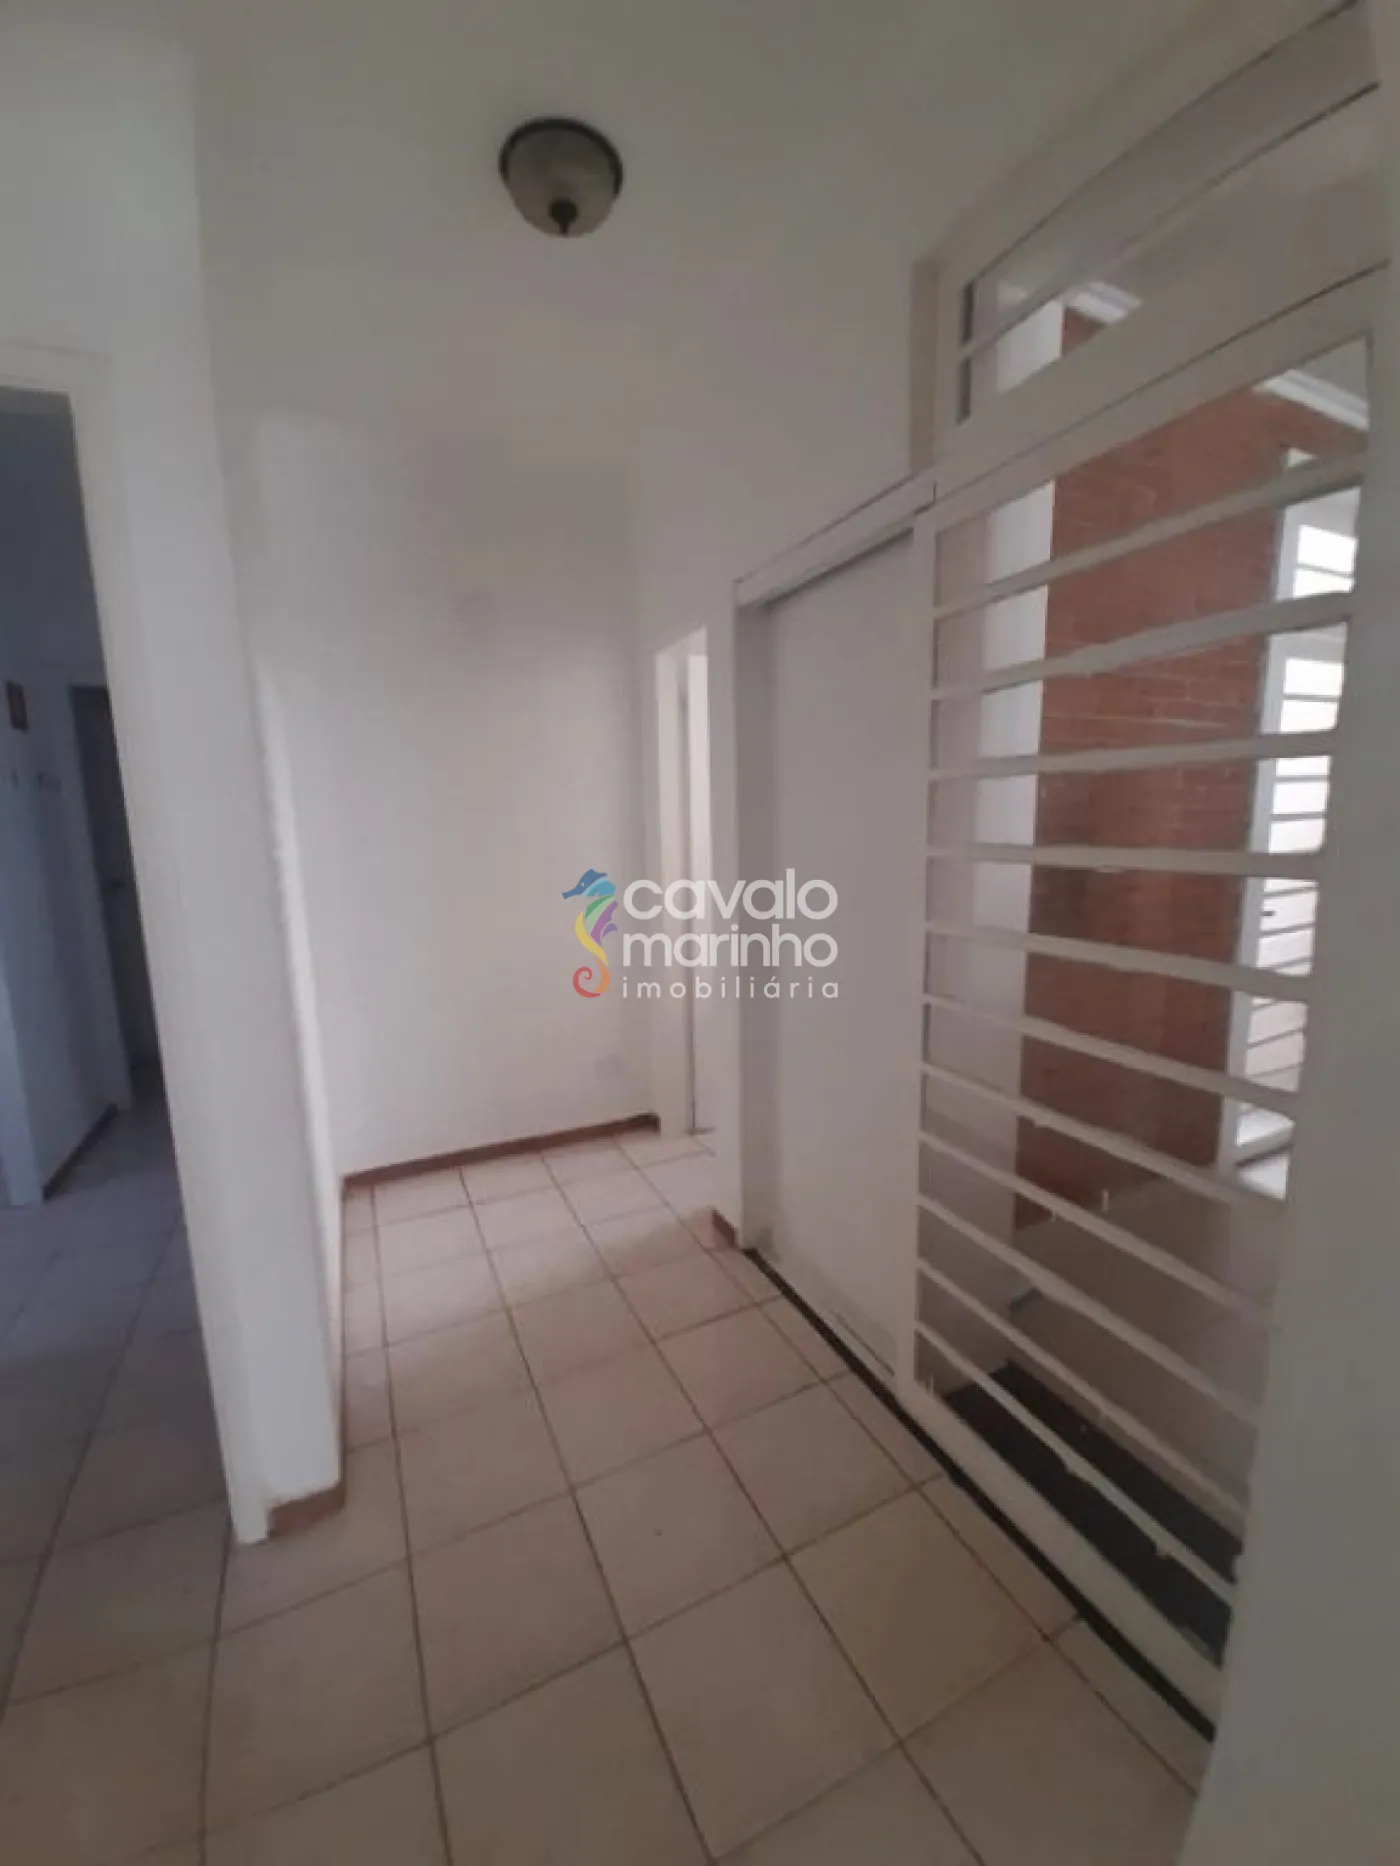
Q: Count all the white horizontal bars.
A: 11